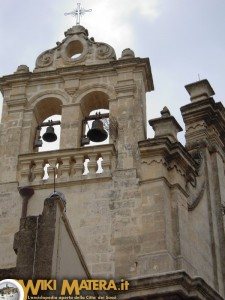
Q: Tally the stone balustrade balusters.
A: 7